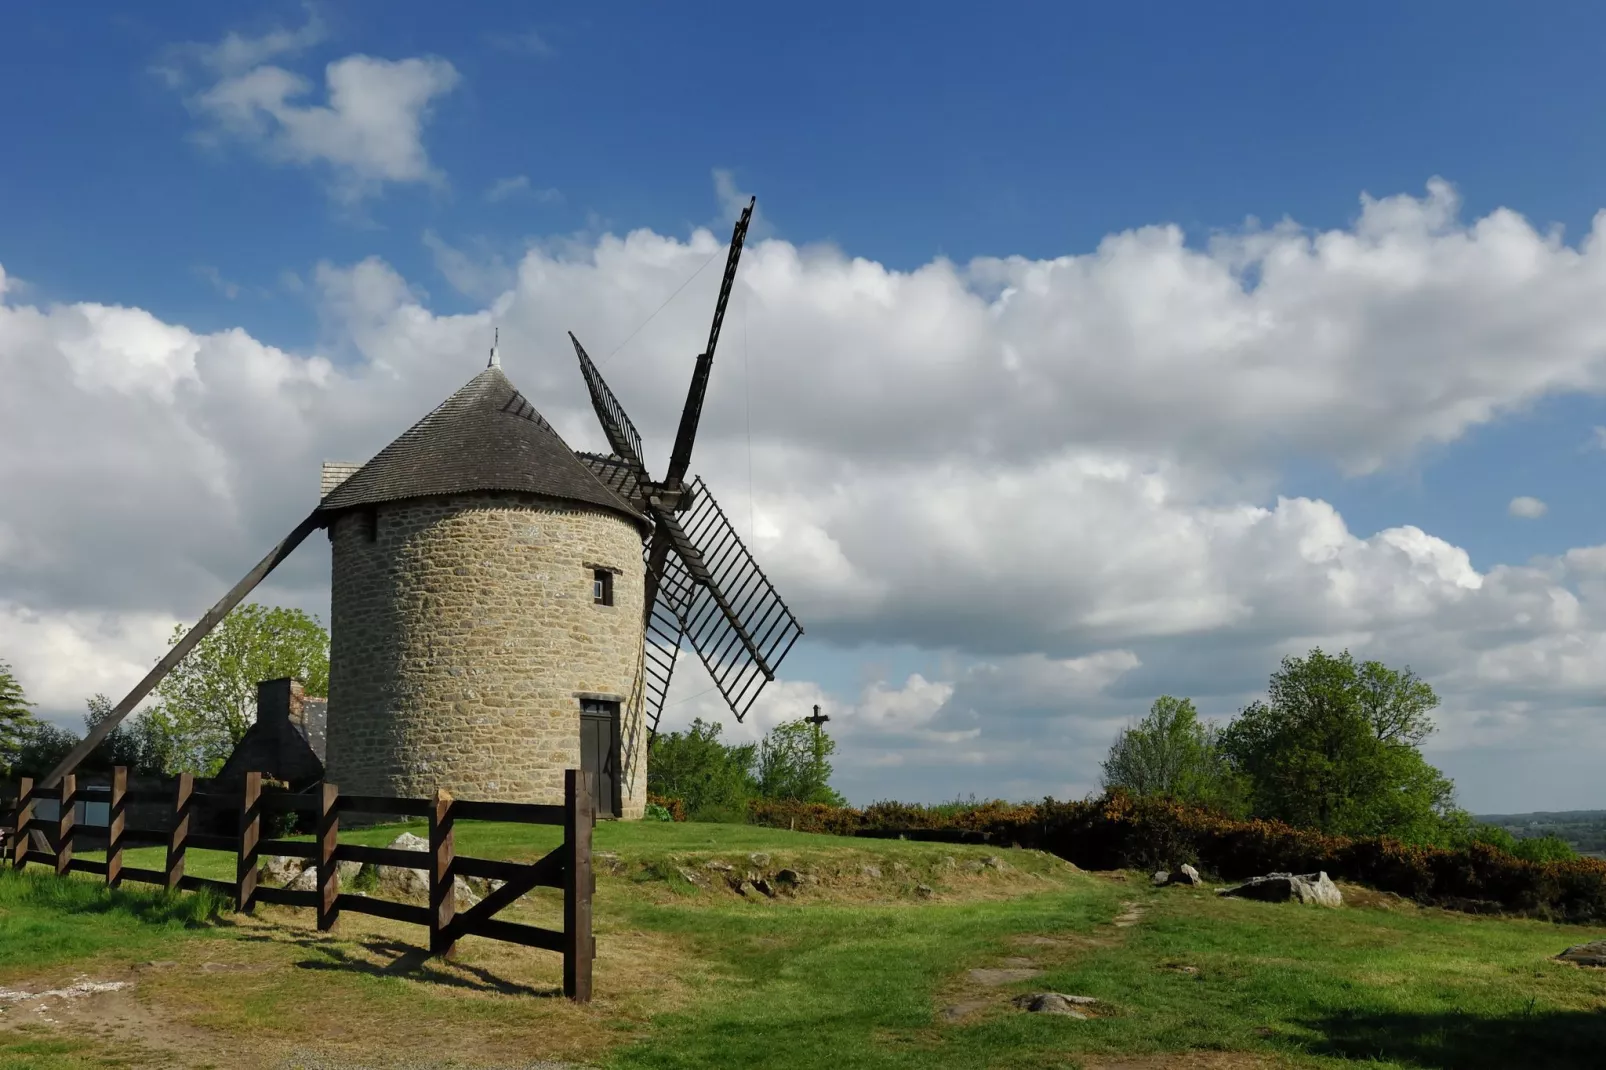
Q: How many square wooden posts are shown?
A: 8